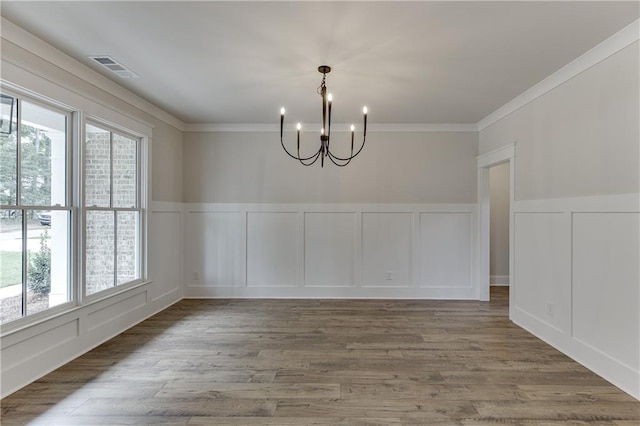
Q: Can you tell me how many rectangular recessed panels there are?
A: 10